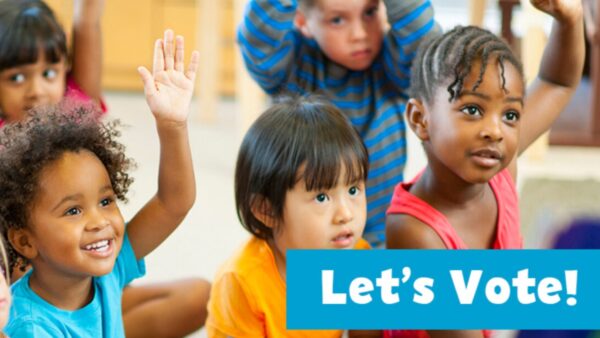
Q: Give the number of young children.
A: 5